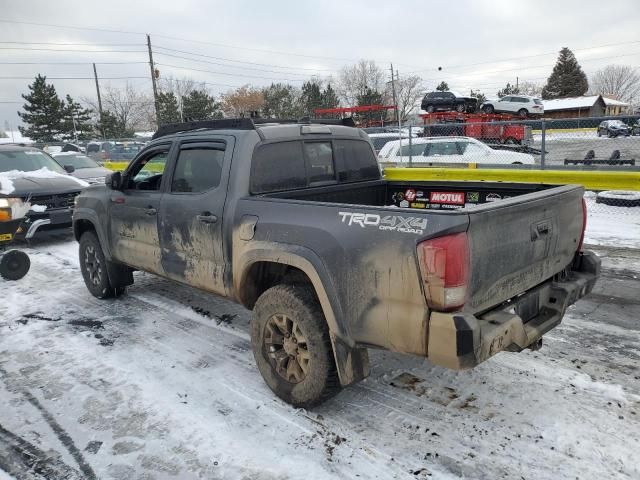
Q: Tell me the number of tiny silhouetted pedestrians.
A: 0